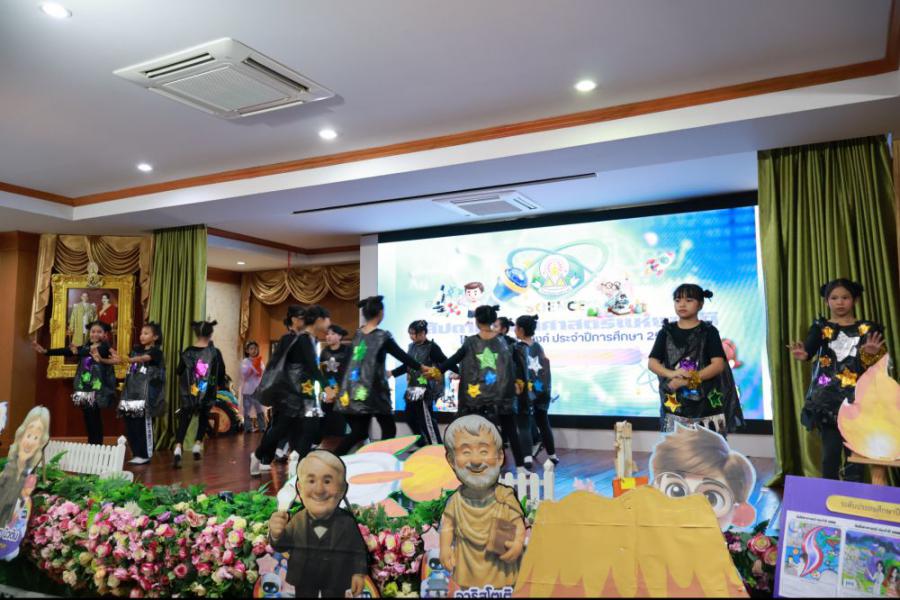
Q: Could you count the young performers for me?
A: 13